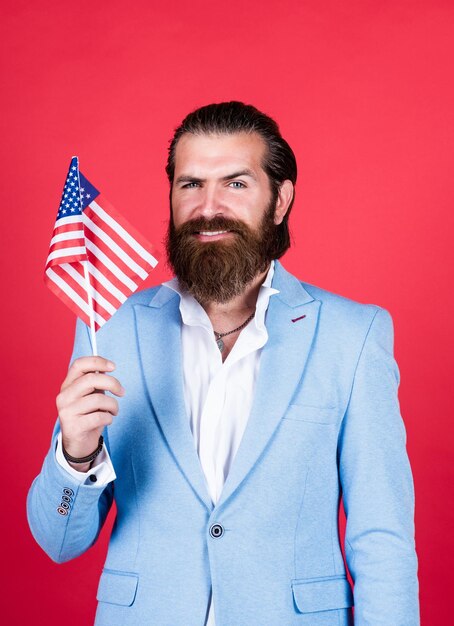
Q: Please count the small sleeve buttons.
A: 4